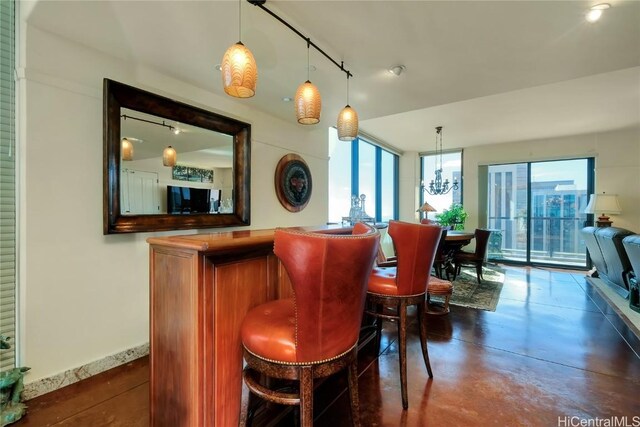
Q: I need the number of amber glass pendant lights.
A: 3